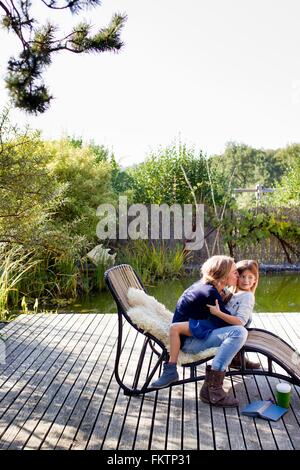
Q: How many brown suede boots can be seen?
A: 2